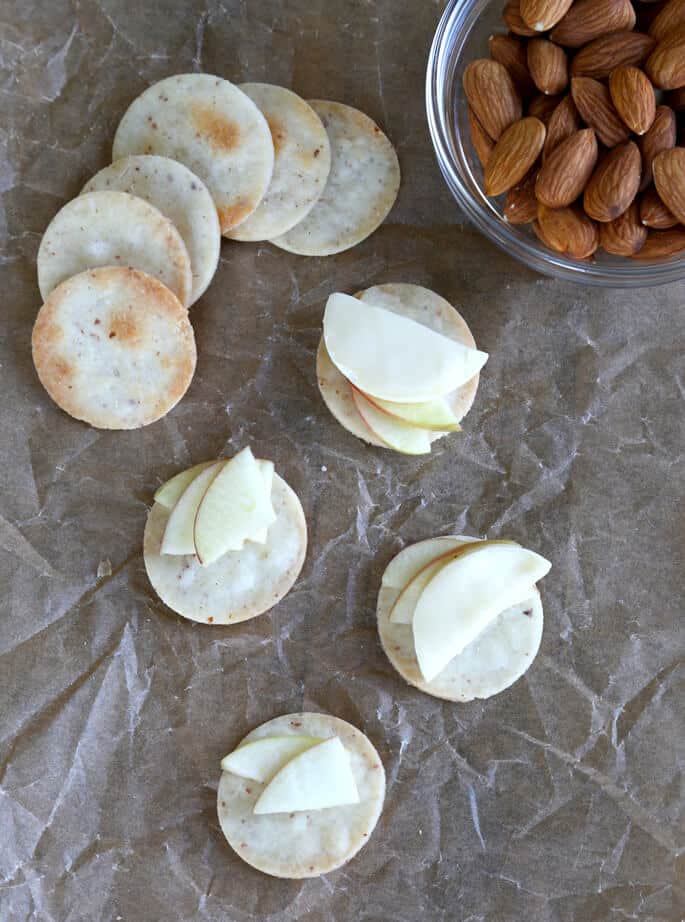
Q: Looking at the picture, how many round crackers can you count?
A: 10